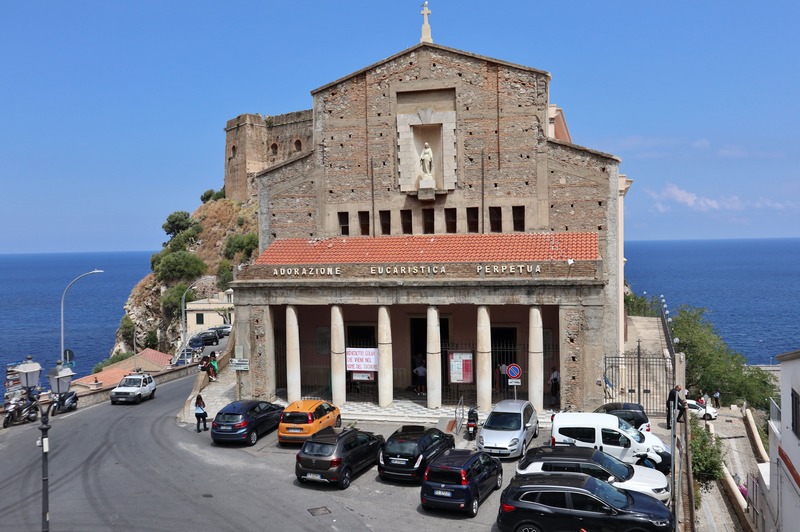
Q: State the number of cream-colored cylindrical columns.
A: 6